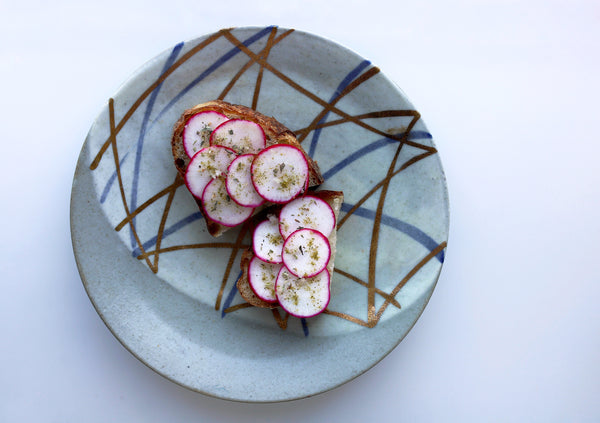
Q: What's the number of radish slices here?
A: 11